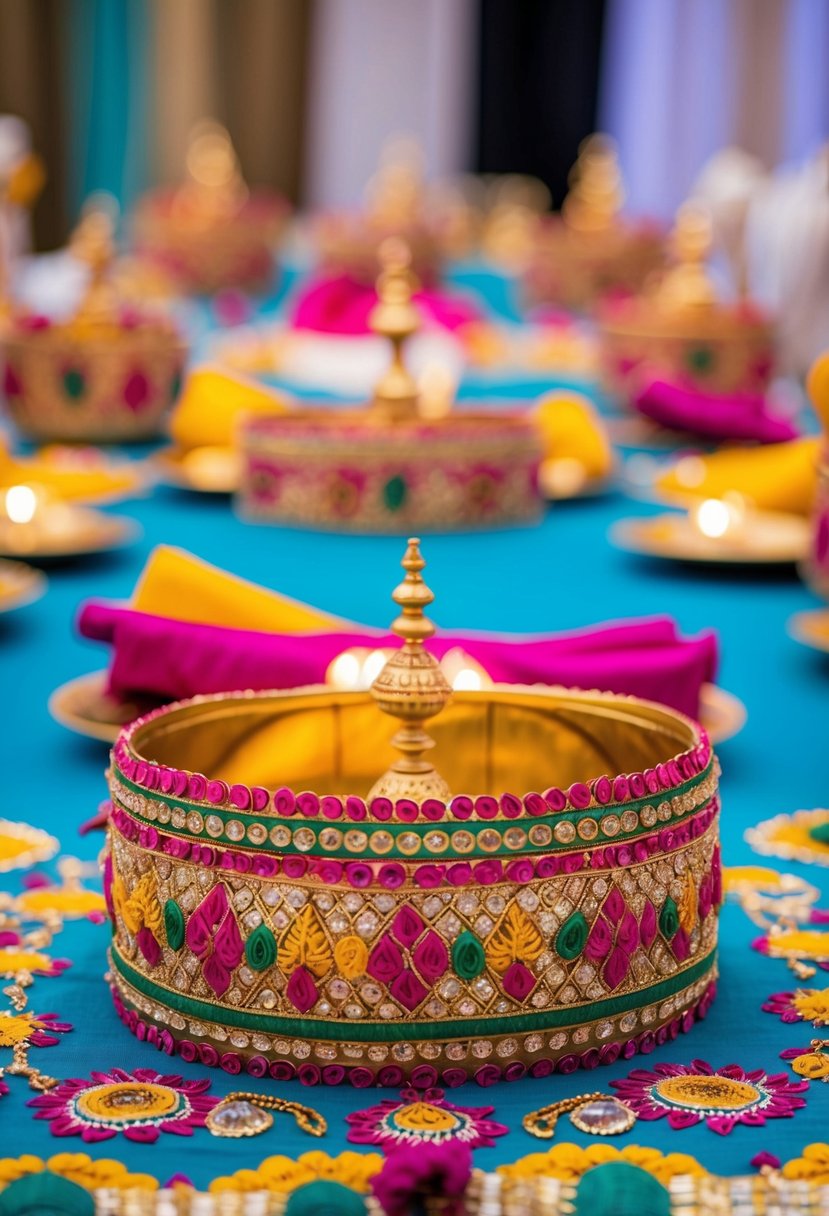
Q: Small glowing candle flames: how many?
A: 5